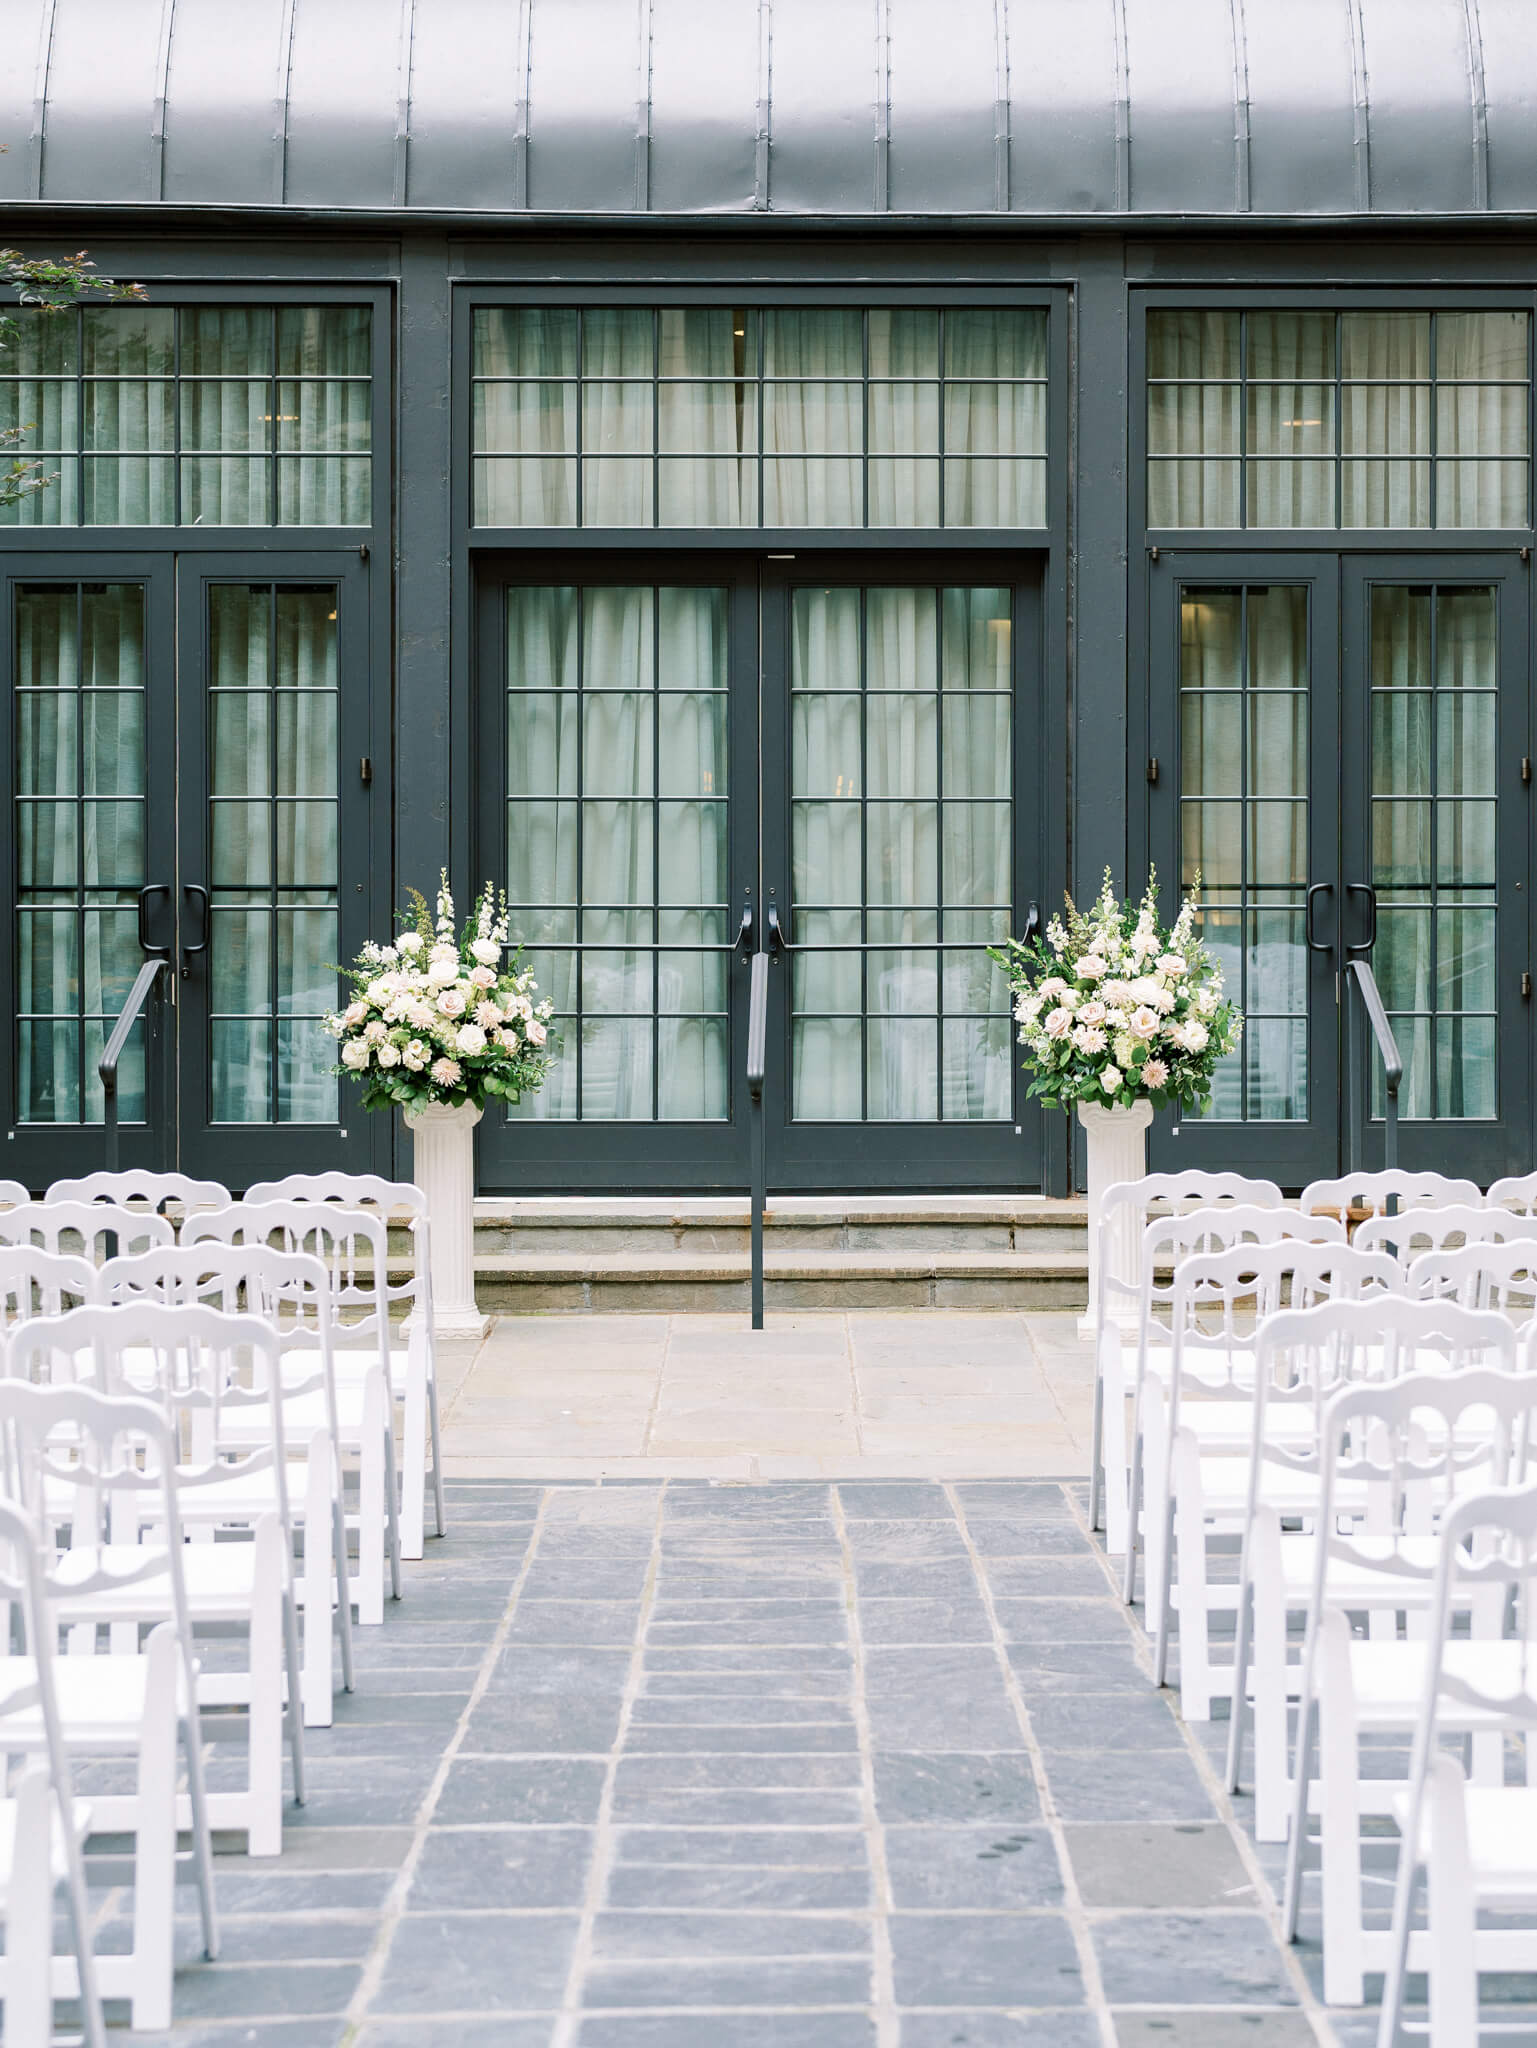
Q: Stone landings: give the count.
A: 2